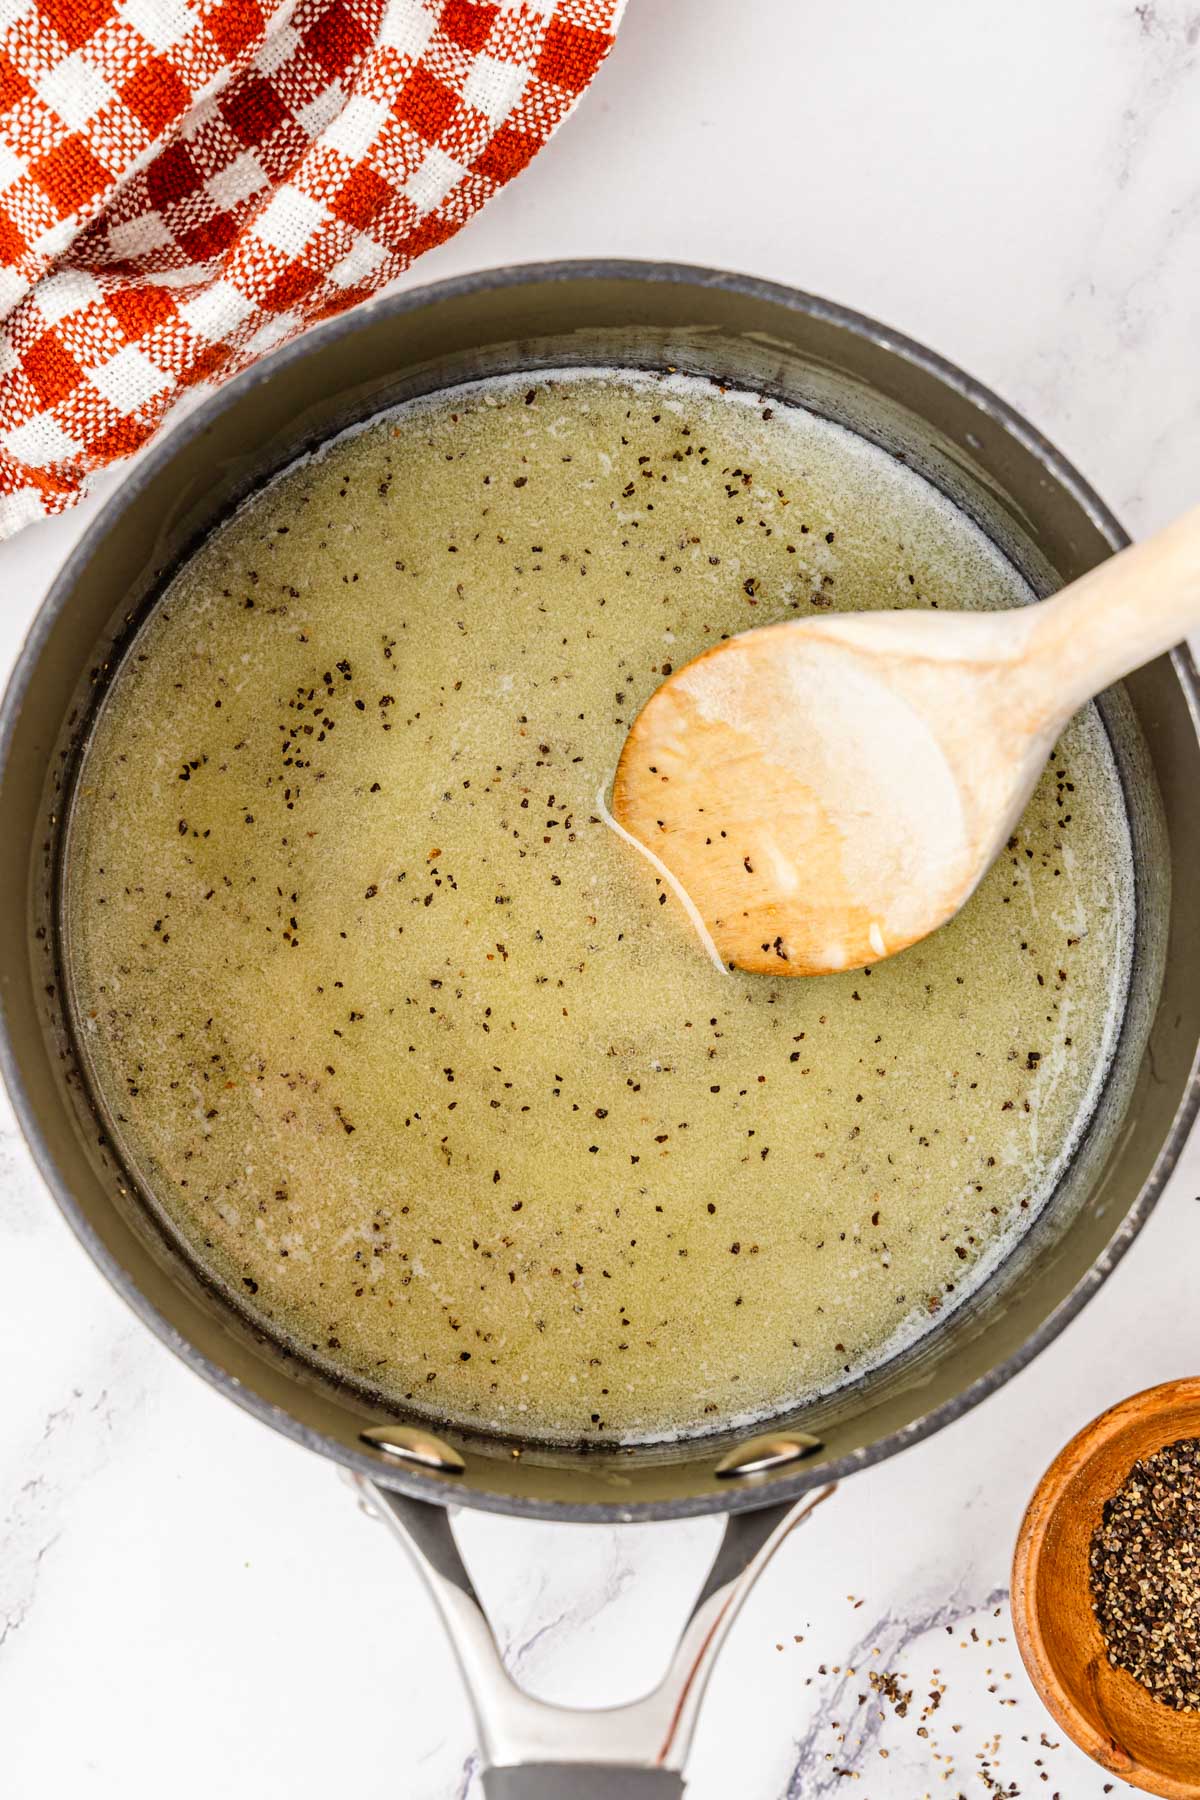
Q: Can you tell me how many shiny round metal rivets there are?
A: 2